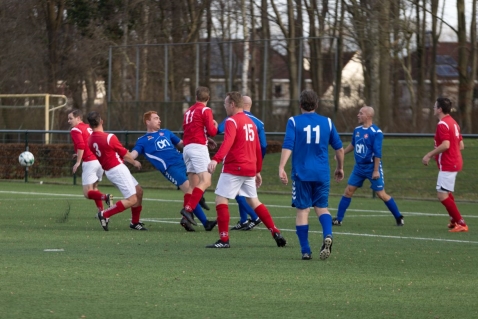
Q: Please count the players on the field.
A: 9